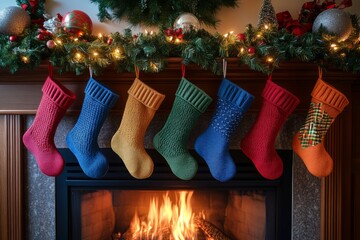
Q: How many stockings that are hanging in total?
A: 7